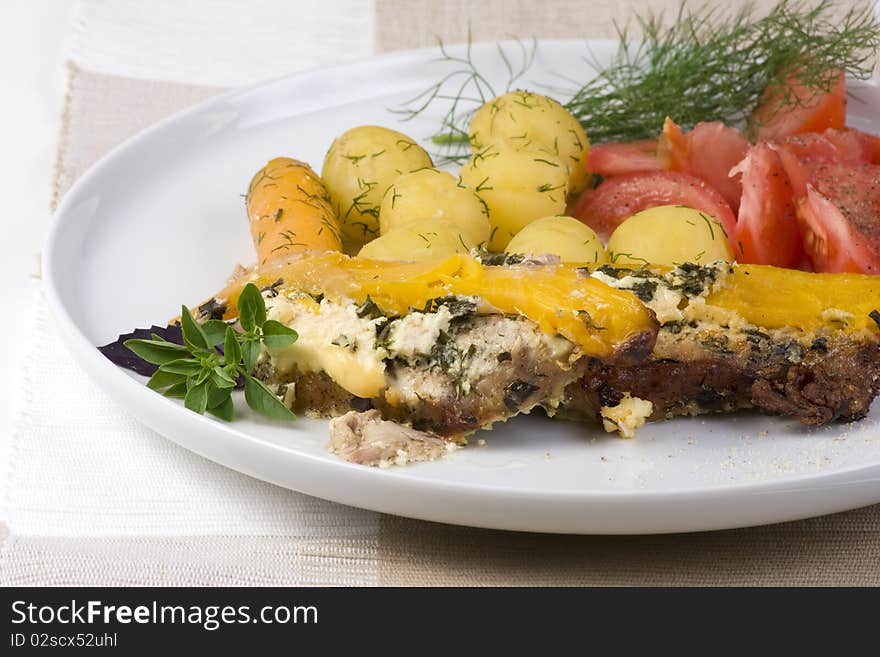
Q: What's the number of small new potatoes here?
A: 7